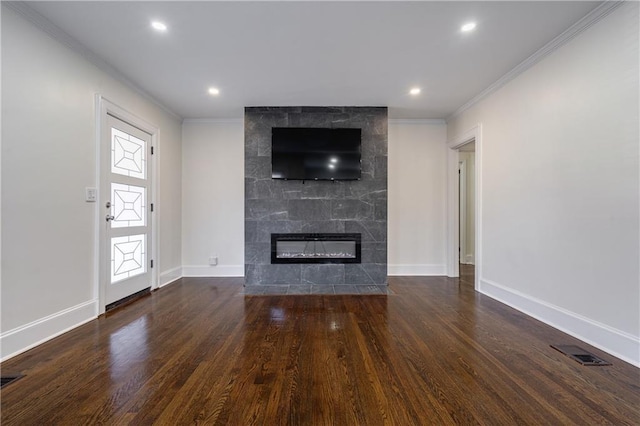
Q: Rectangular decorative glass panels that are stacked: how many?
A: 3